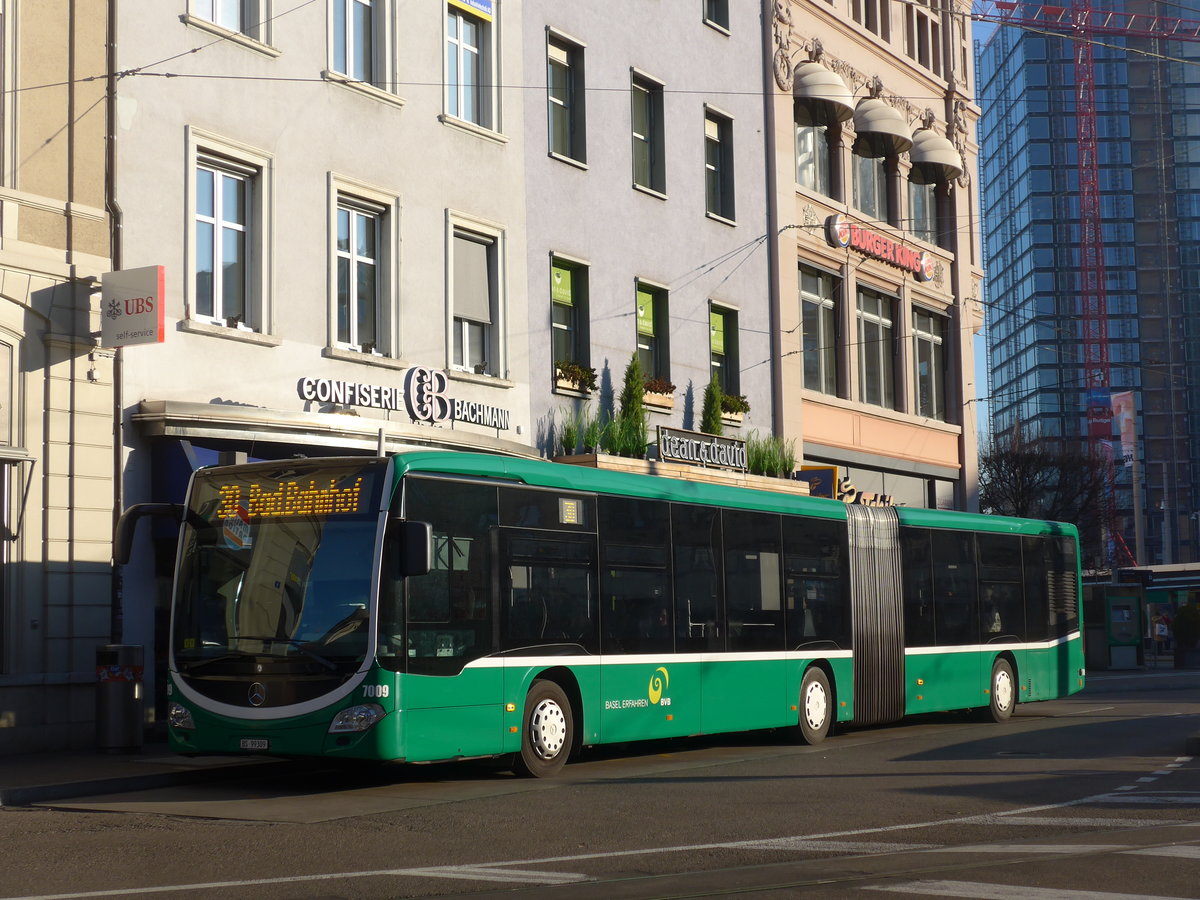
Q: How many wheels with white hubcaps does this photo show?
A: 3